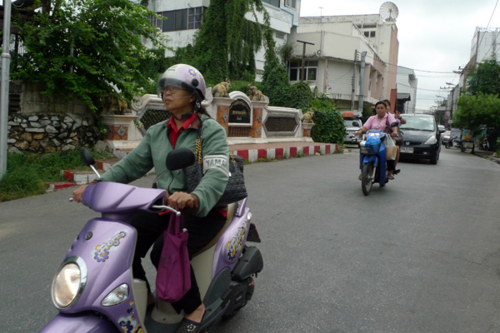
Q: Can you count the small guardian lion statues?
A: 4